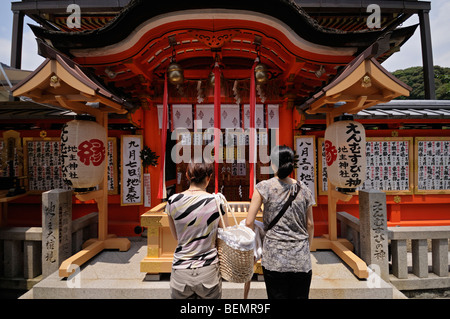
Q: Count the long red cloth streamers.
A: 3